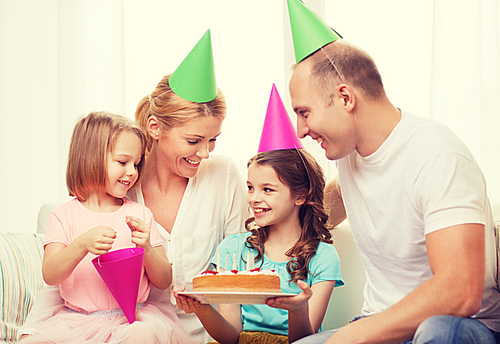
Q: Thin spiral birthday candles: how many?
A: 6